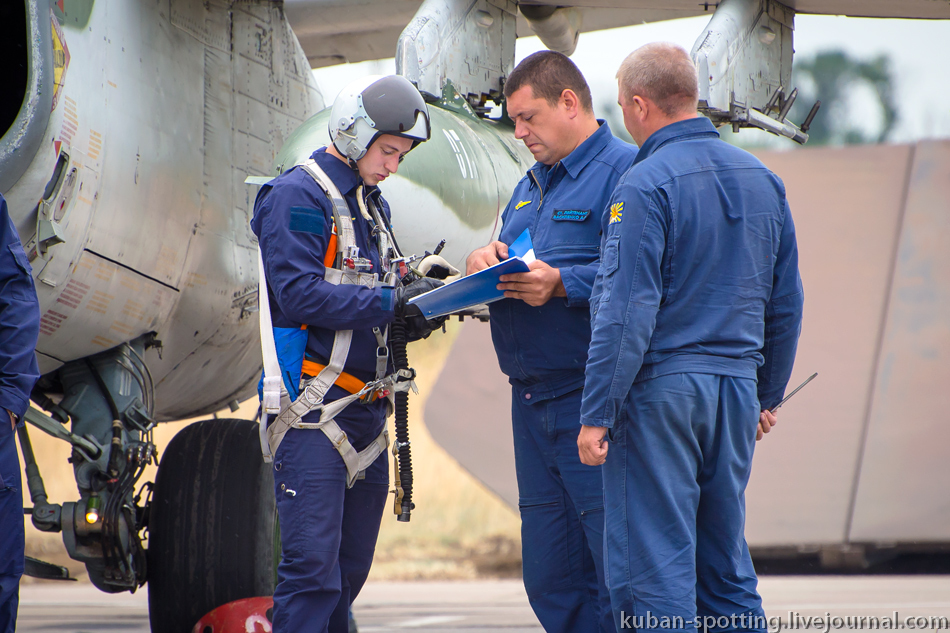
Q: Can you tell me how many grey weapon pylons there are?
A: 2